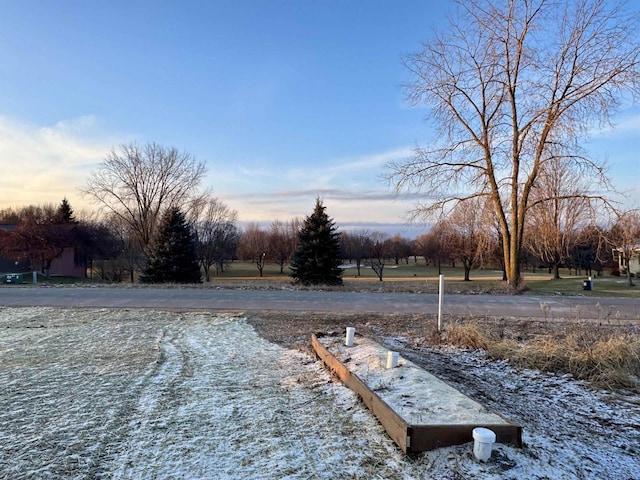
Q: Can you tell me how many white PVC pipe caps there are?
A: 3